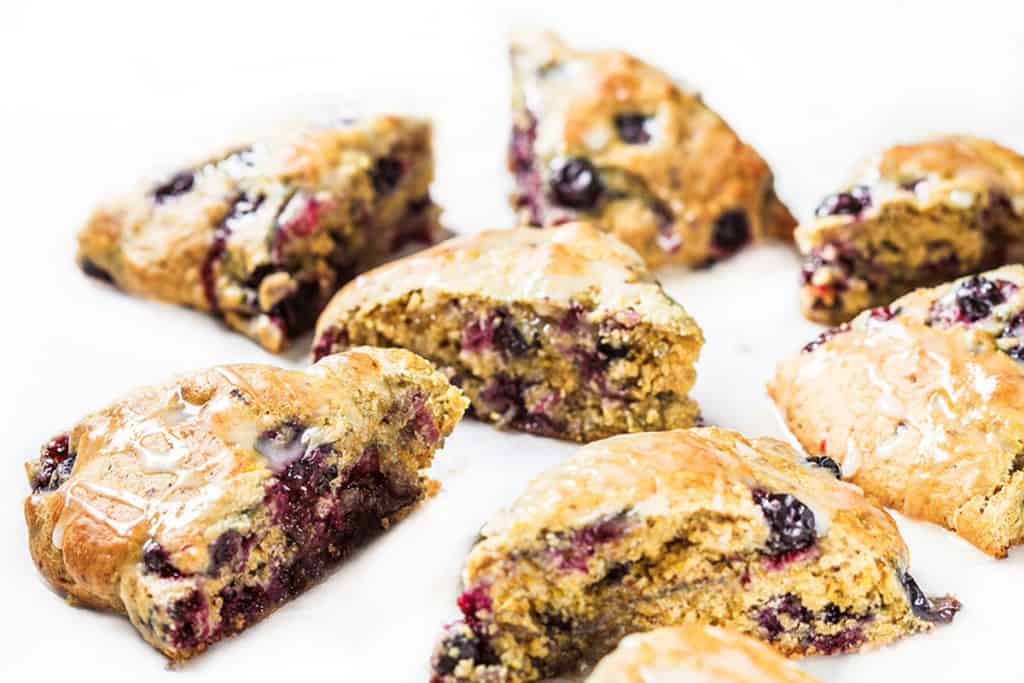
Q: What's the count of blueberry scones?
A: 8